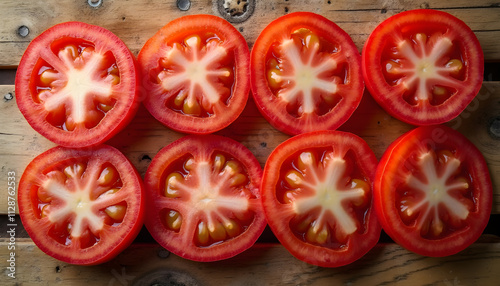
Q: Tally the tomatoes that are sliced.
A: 8